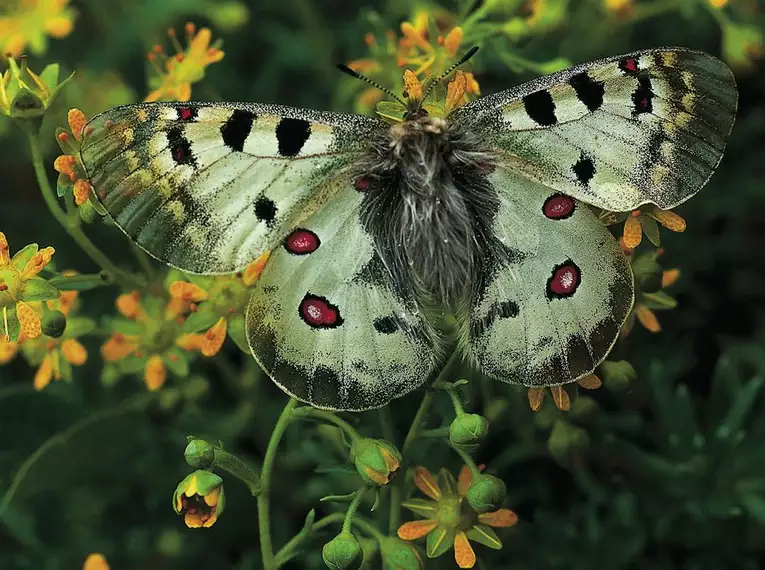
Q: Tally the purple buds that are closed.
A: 0